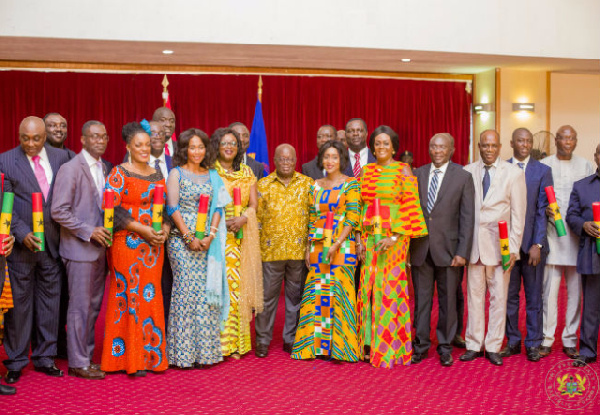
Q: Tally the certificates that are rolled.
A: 11